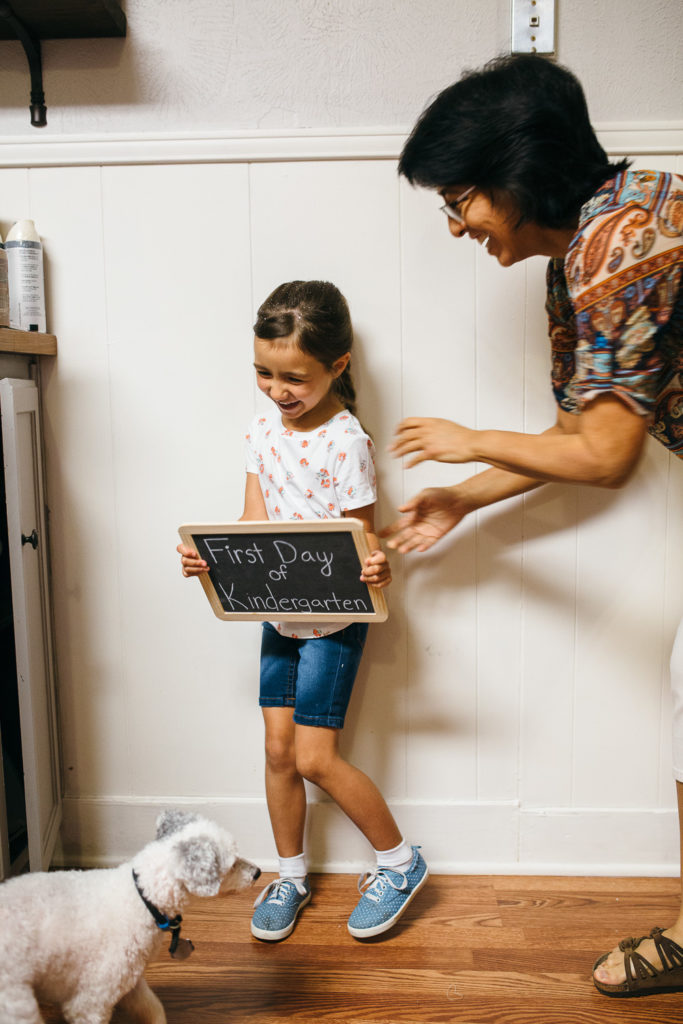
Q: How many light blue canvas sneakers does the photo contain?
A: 2